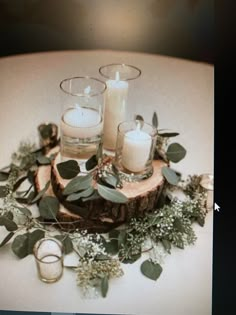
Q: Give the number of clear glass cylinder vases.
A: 3